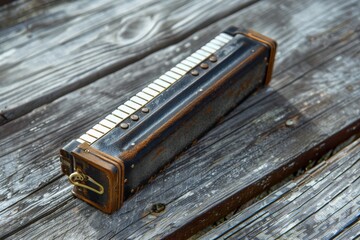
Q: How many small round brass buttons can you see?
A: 6